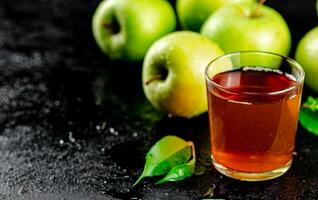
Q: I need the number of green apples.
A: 5